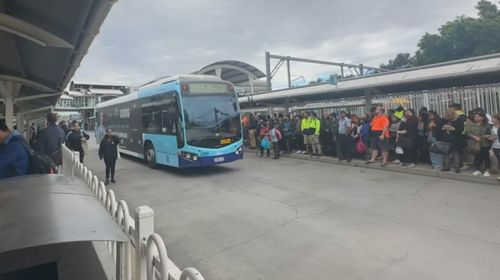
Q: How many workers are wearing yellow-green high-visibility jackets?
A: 3